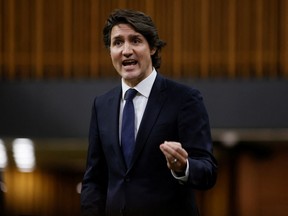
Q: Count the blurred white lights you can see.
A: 2